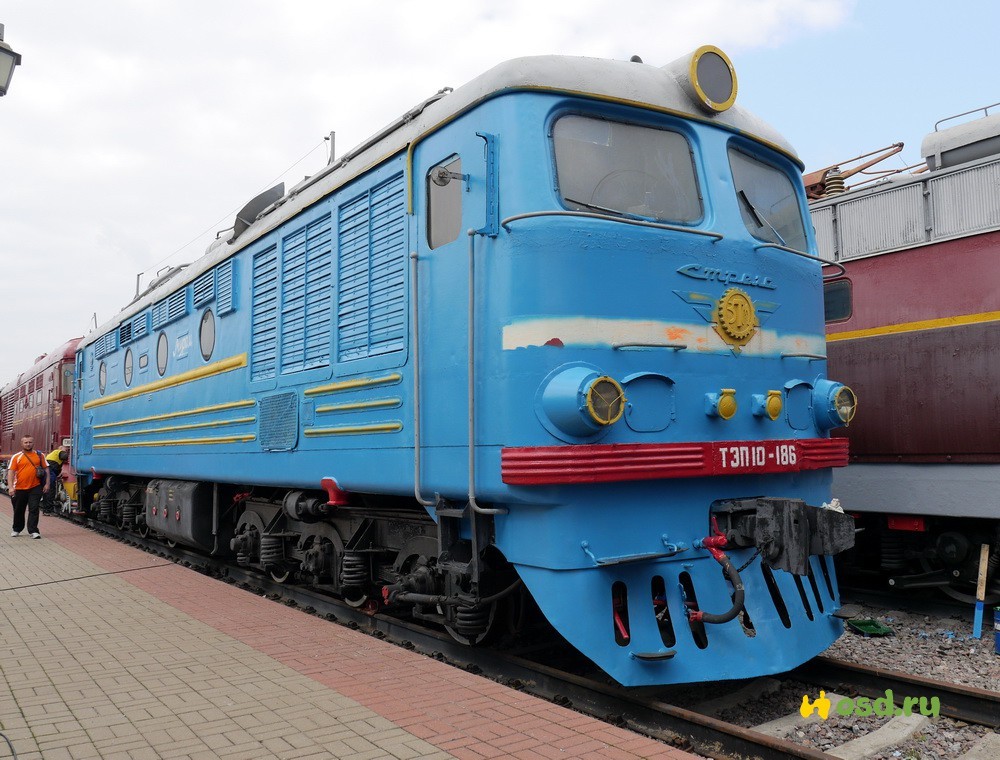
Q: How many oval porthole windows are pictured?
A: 4